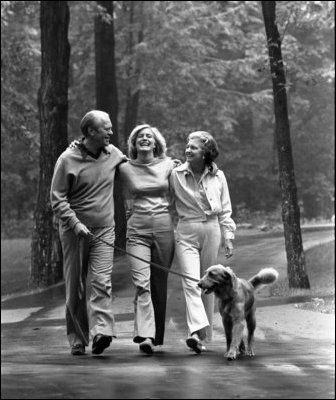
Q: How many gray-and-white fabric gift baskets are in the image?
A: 0